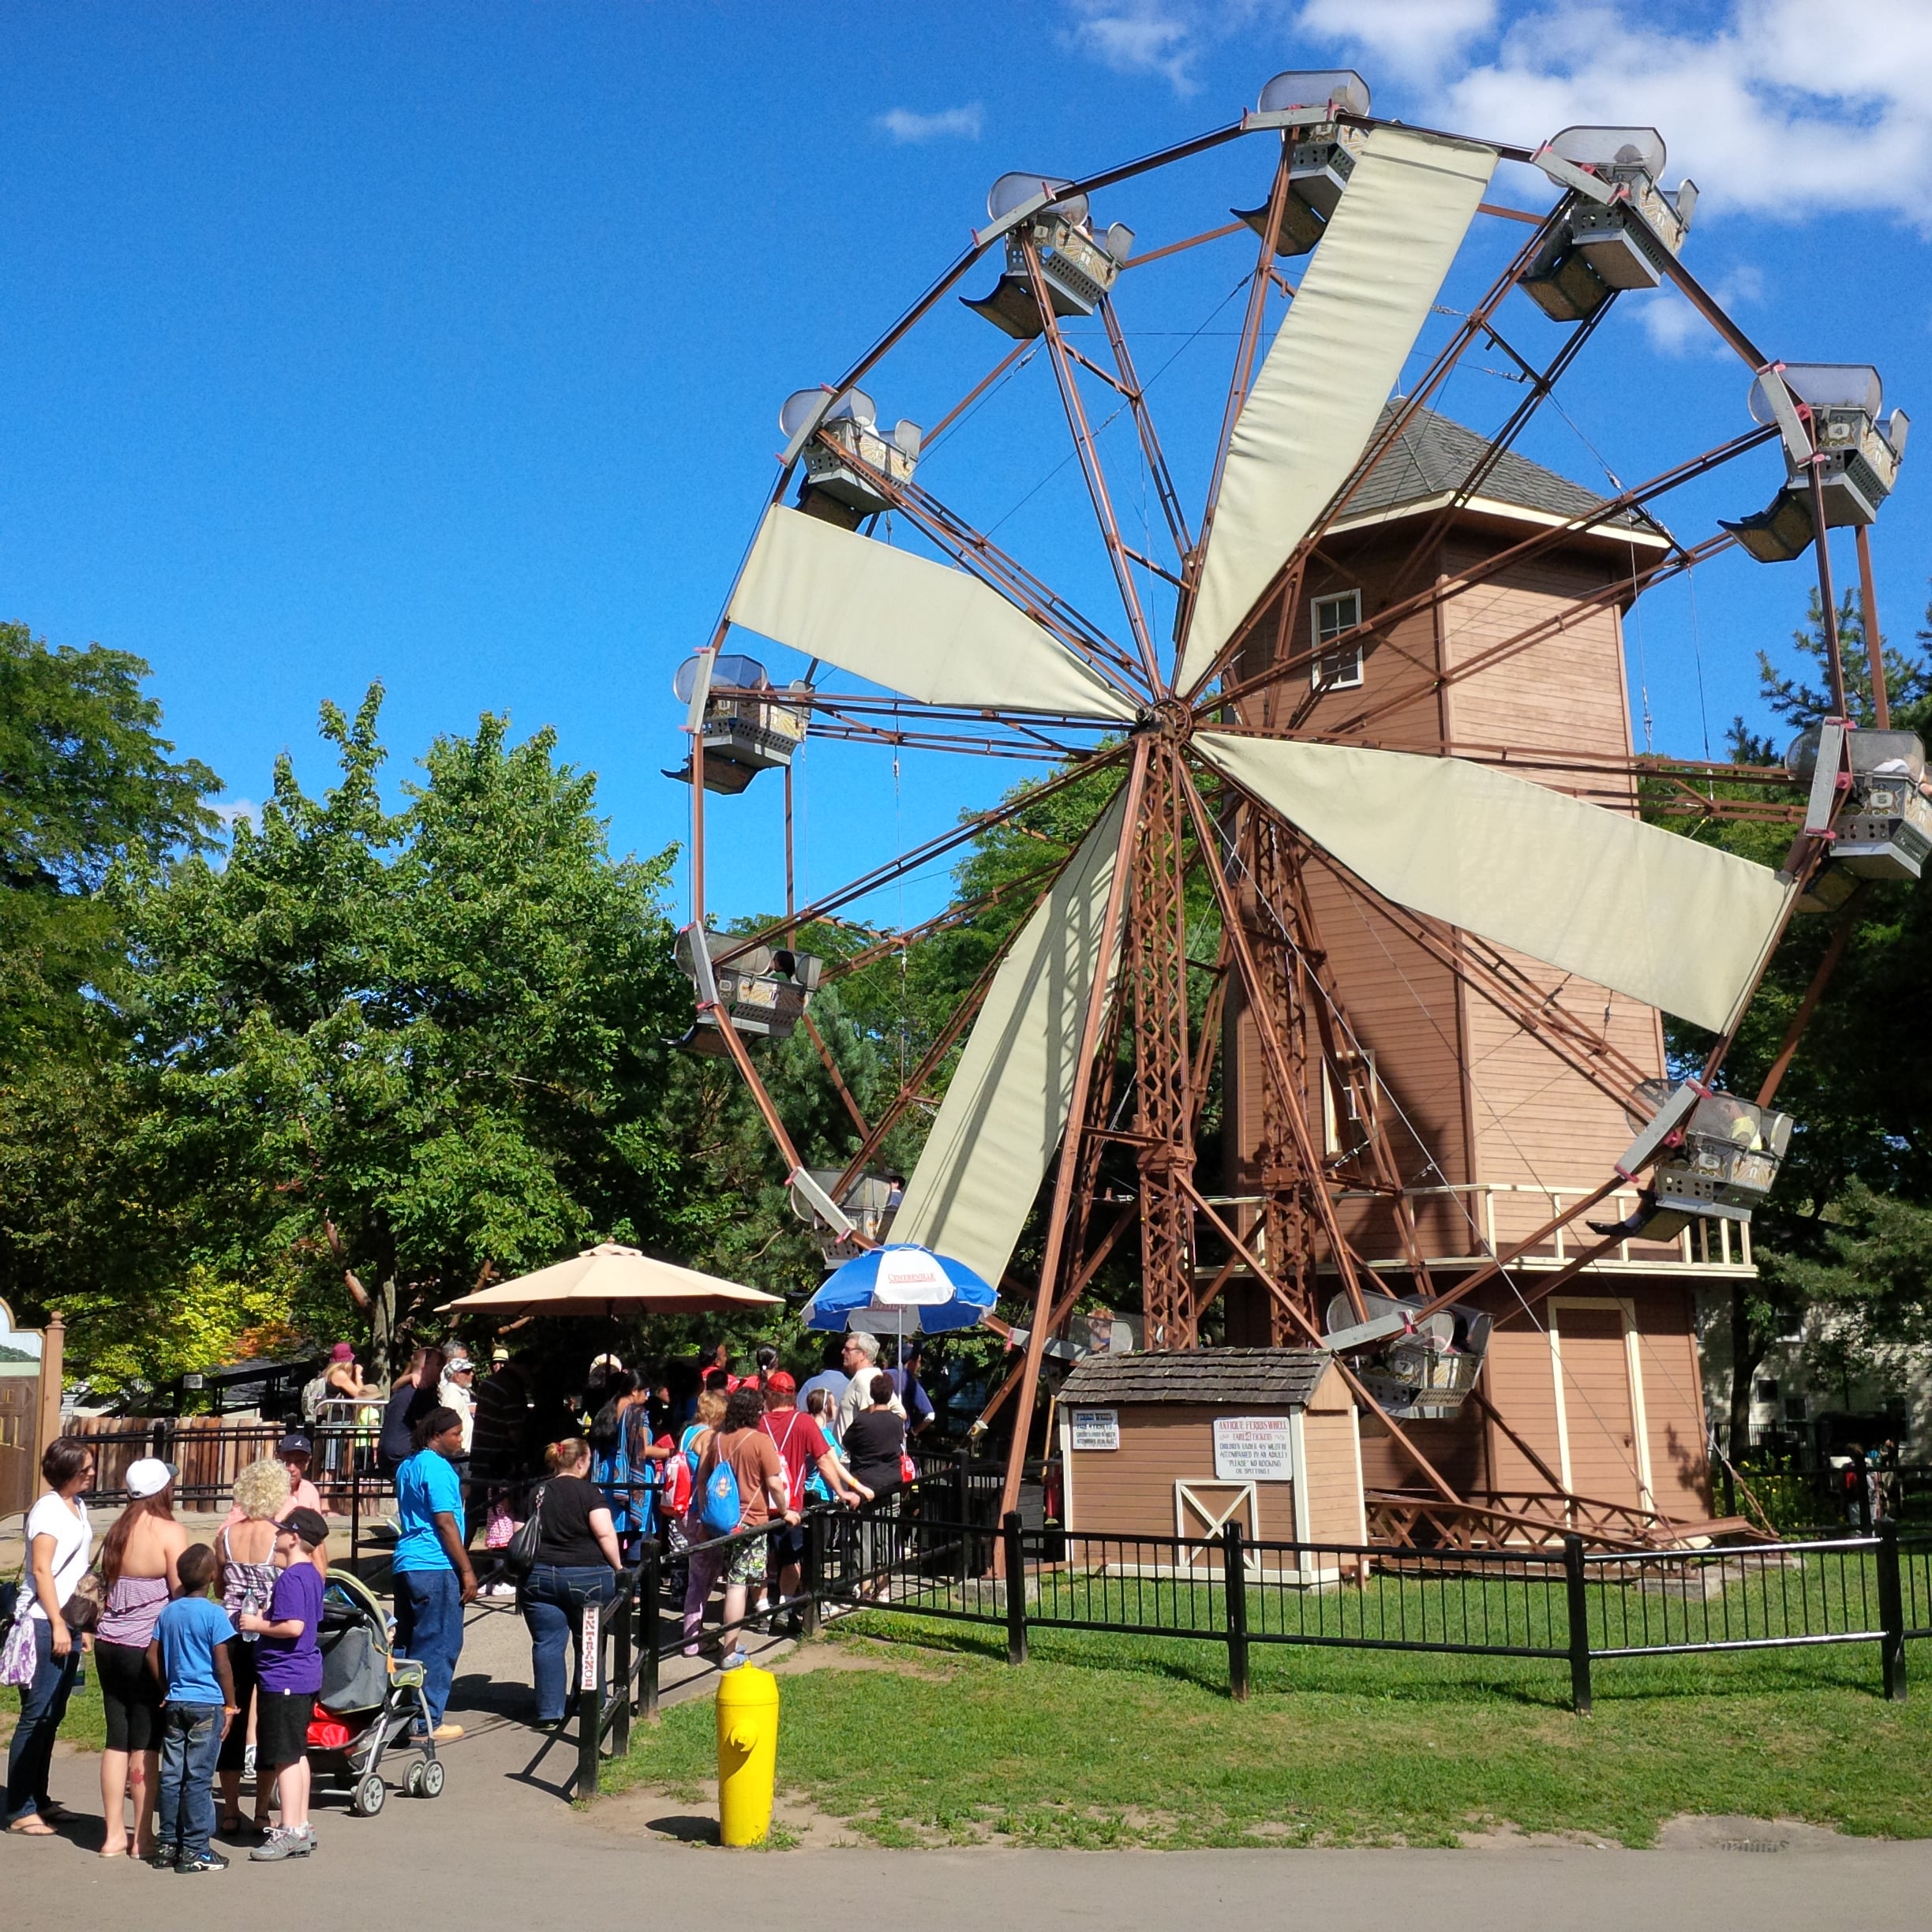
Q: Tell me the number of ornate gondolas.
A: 12